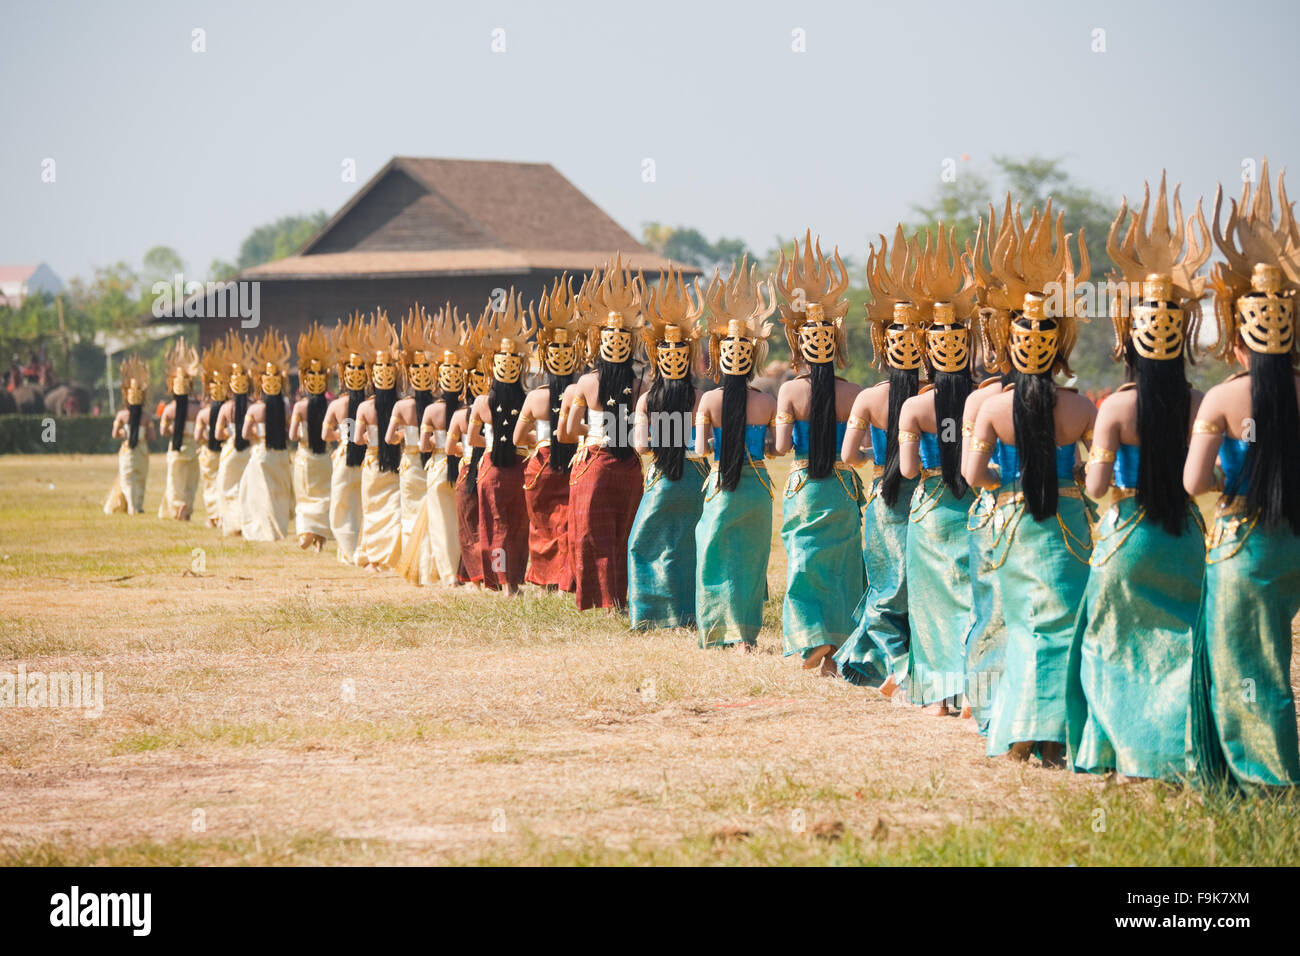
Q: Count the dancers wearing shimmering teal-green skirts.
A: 9